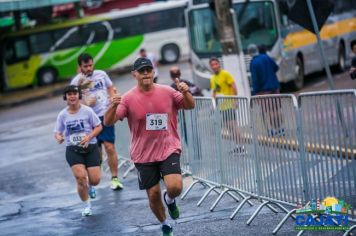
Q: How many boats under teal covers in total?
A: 0